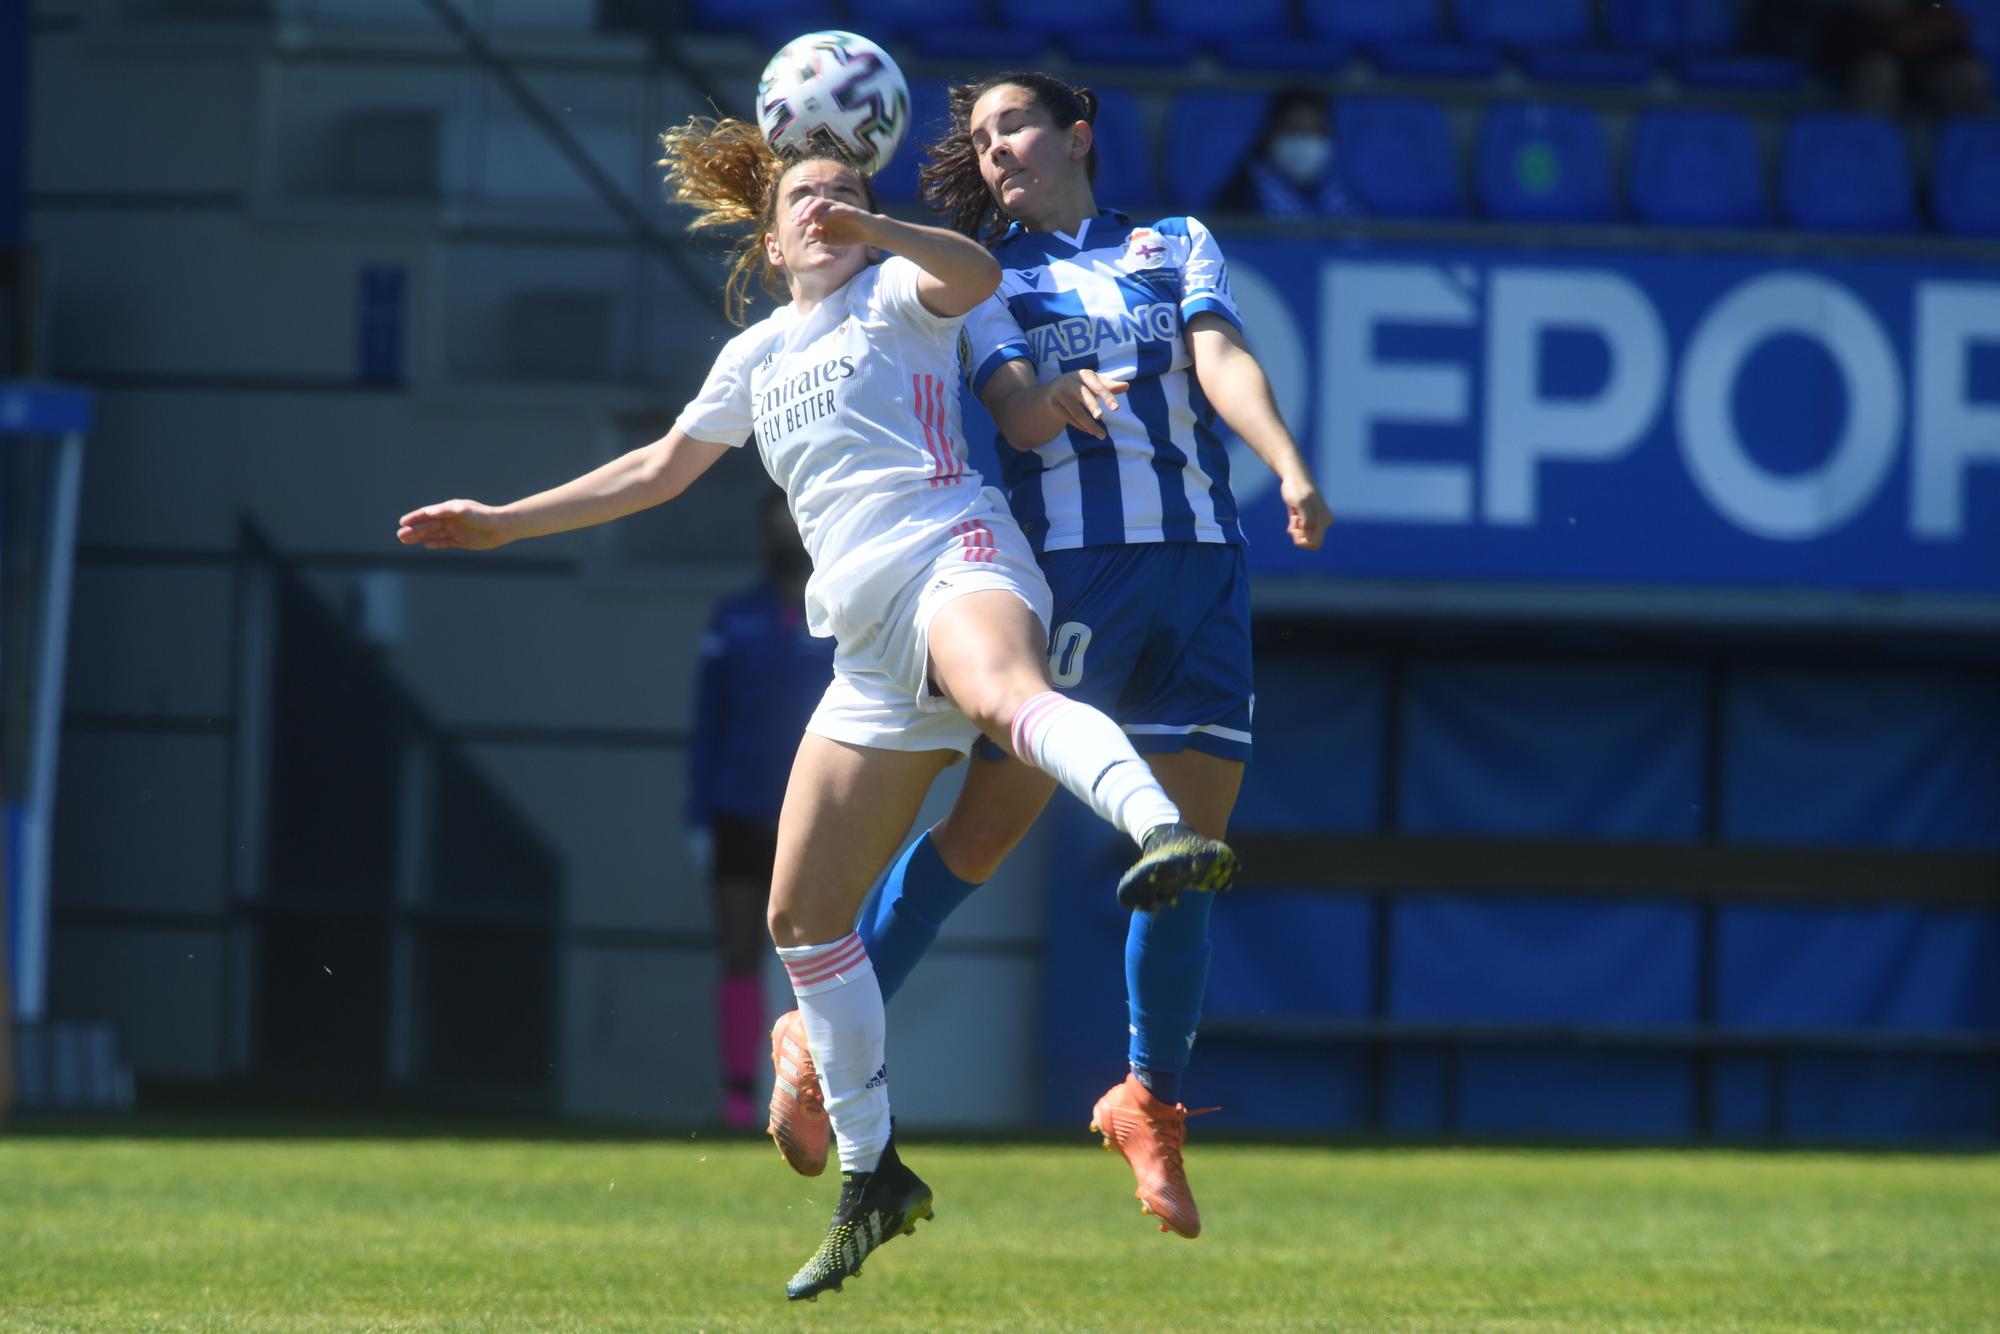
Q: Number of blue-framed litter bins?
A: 0